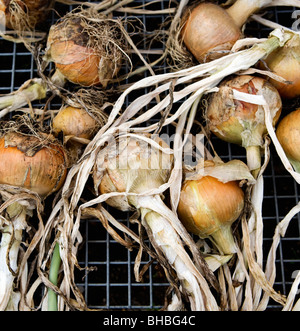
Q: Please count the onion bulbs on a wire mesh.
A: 10